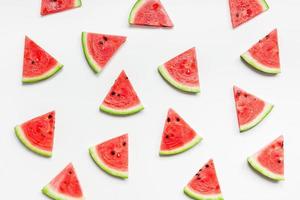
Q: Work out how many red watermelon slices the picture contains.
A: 15